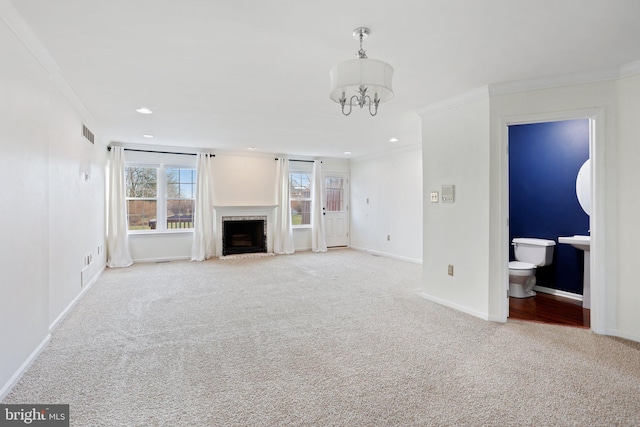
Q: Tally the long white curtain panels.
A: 4